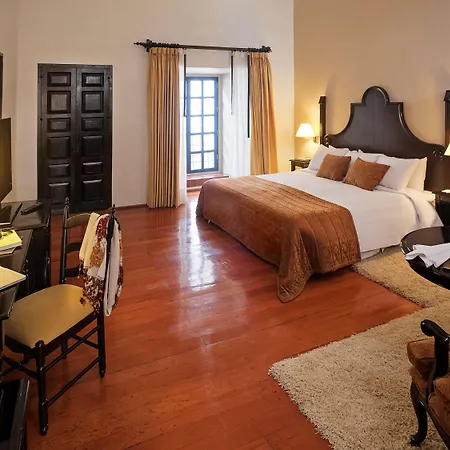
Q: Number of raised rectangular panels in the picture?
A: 12